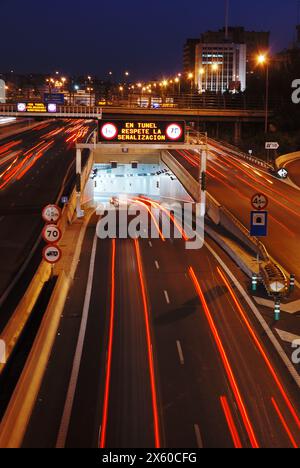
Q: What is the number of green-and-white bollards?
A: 3